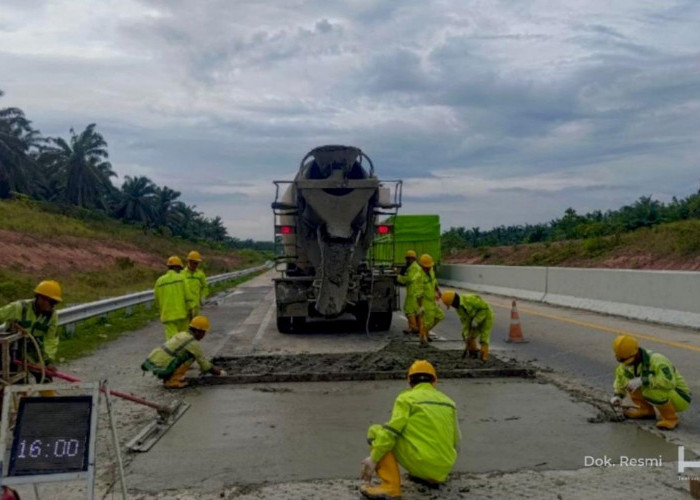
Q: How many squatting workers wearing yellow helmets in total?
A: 3